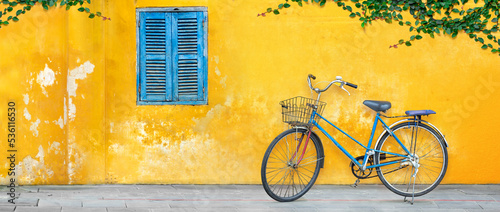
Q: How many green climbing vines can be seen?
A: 2